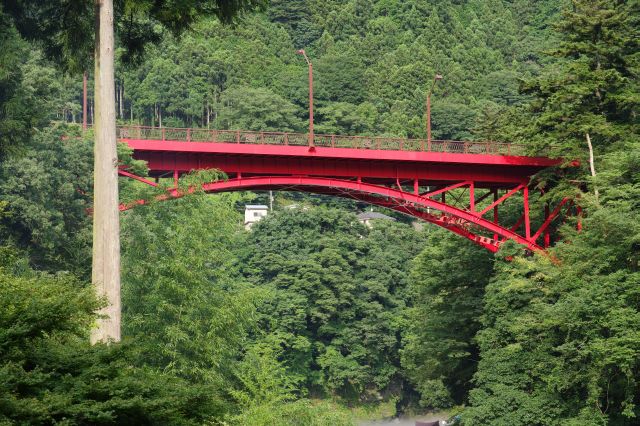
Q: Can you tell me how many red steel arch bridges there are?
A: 1